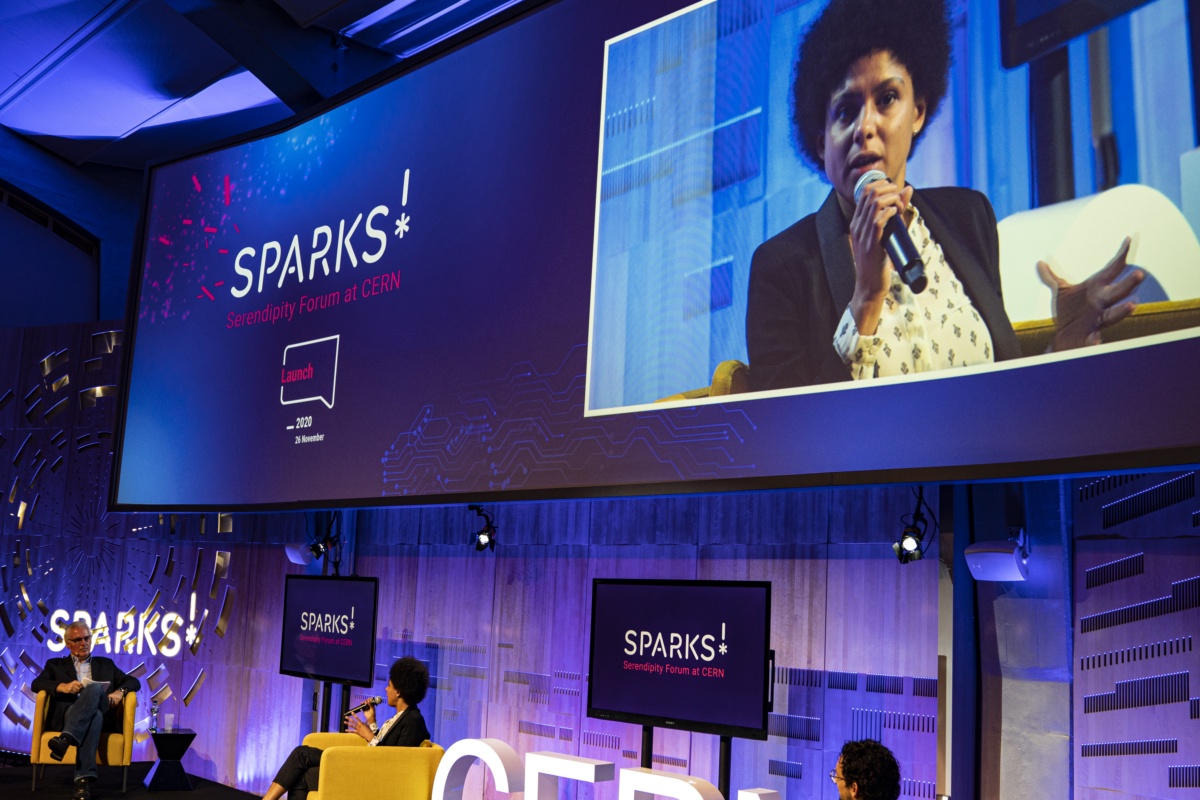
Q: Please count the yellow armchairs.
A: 2